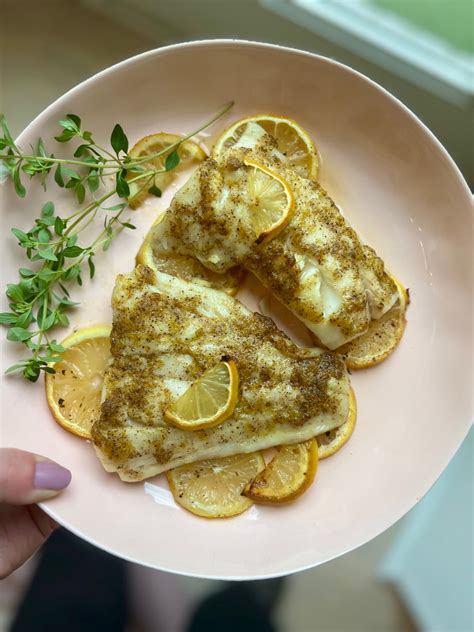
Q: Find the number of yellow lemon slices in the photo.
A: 10